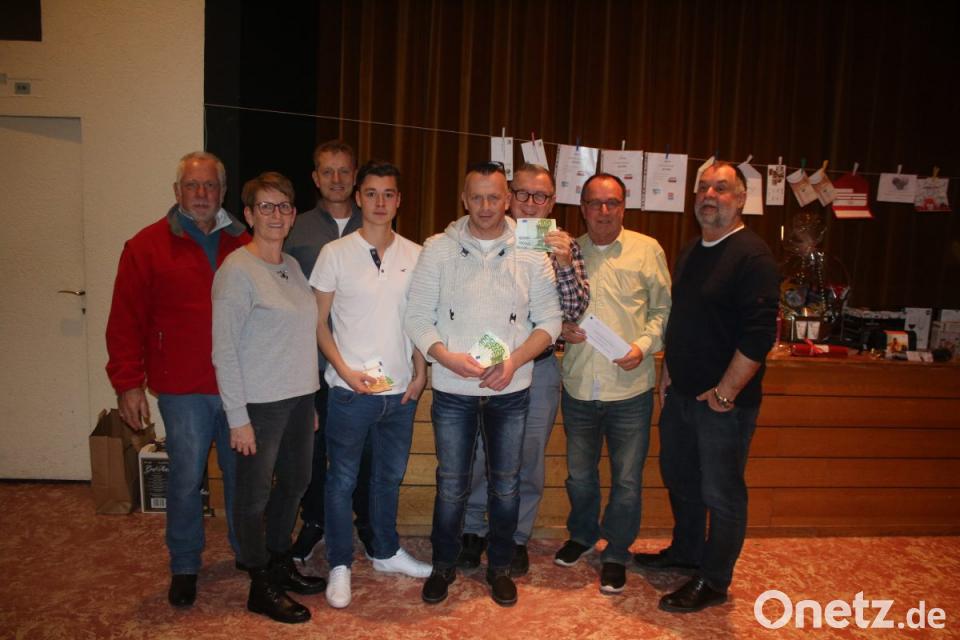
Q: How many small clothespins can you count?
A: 13